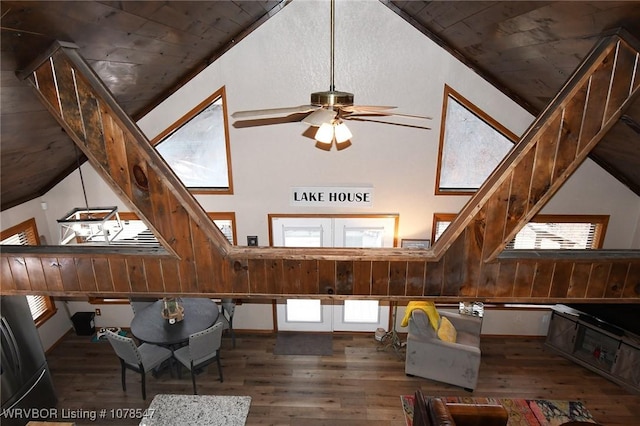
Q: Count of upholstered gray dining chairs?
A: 4